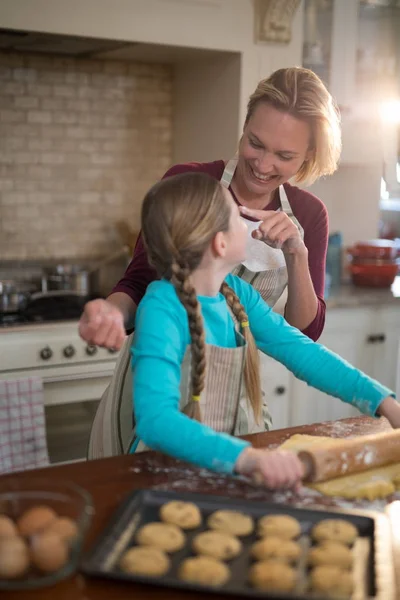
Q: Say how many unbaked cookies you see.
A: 12